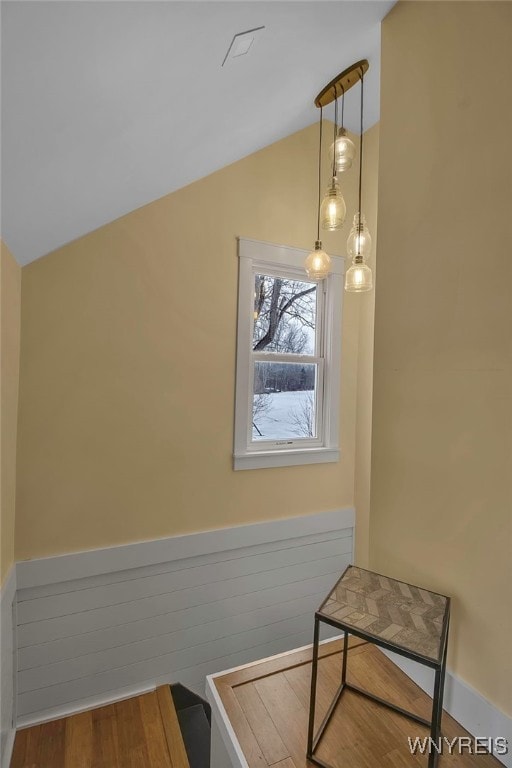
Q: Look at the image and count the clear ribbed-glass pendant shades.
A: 5